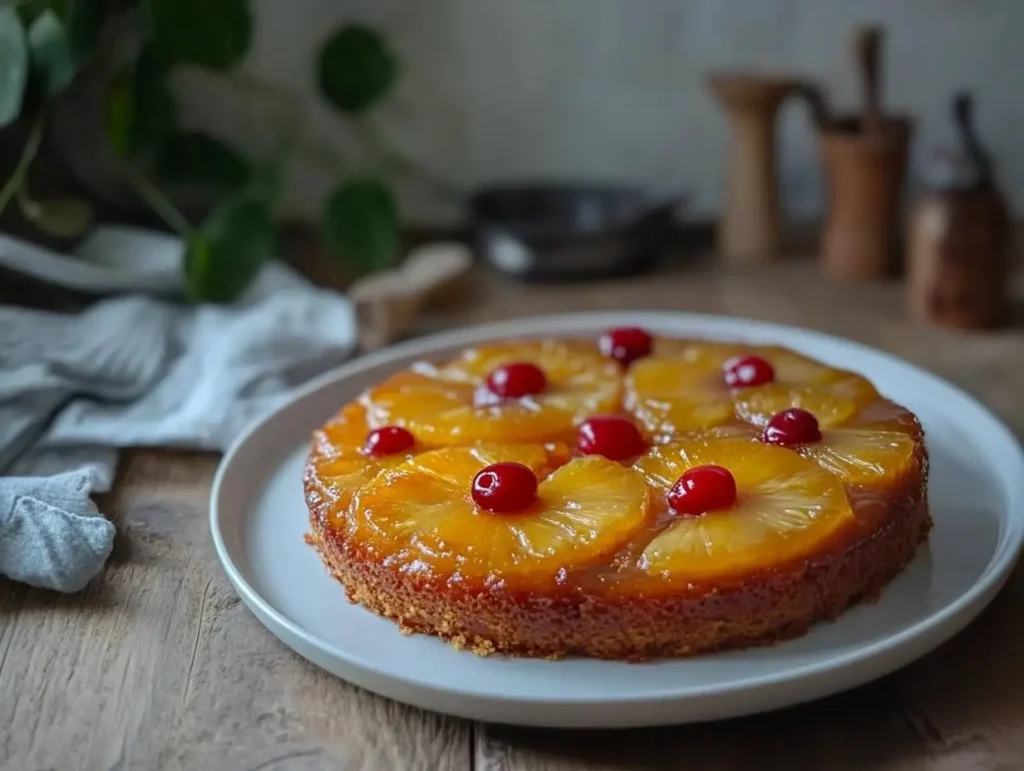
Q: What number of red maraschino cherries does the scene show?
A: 8